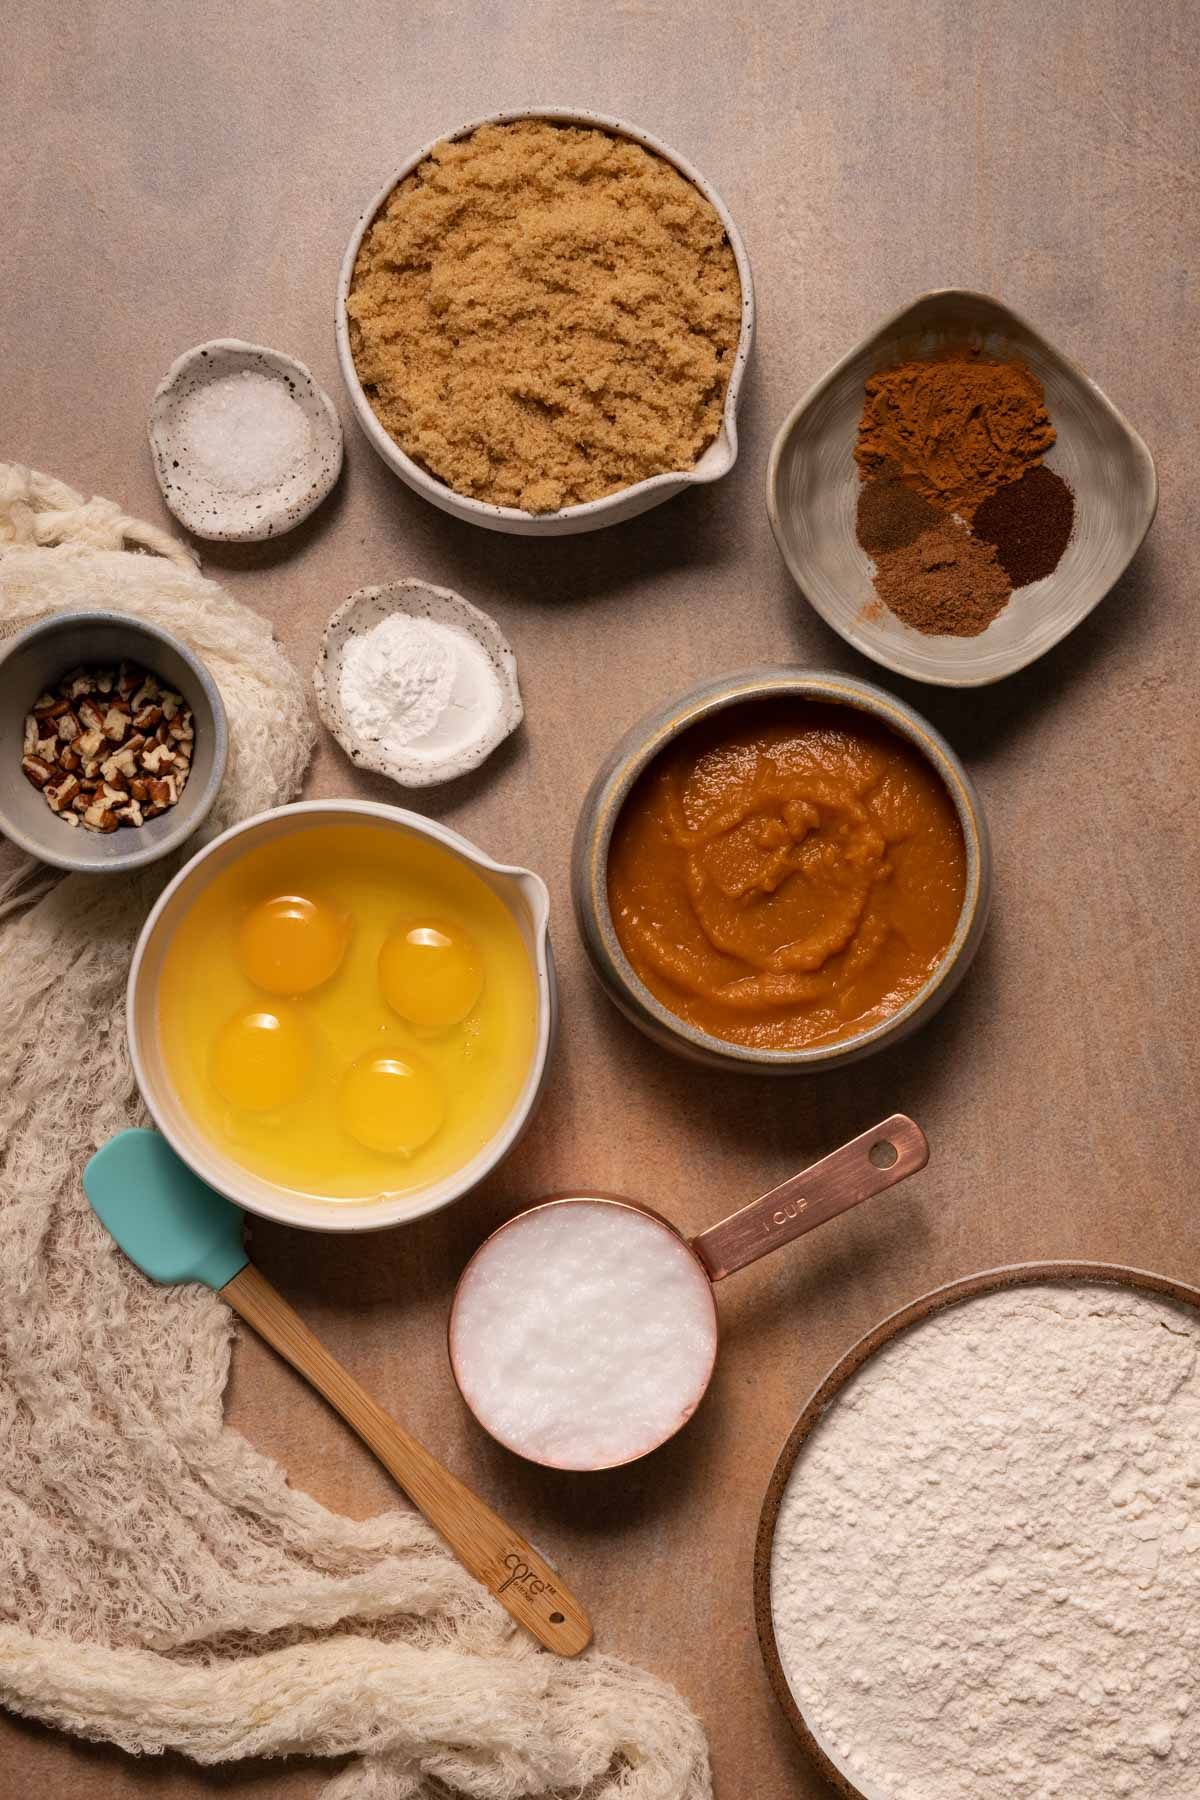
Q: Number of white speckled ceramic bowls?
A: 3